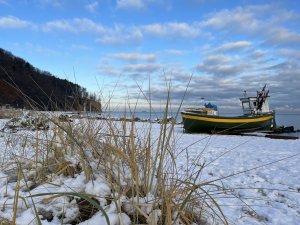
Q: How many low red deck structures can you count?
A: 0